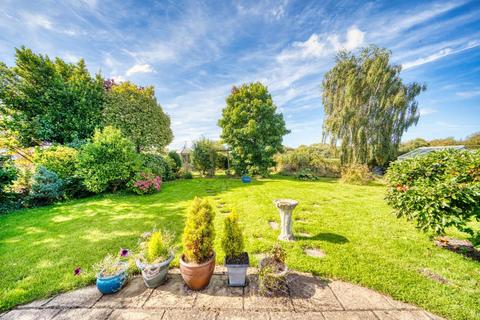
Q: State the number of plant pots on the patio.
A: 5